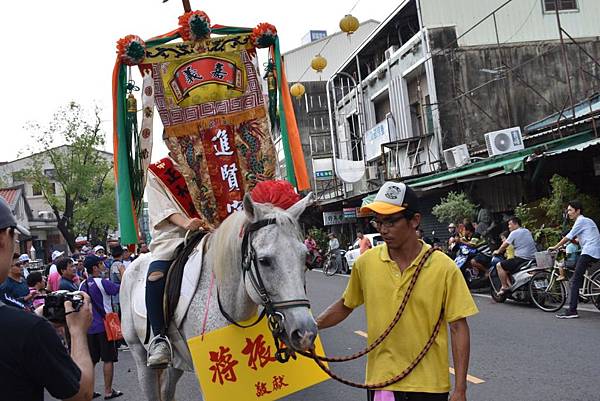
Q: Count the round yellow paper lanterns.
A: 3